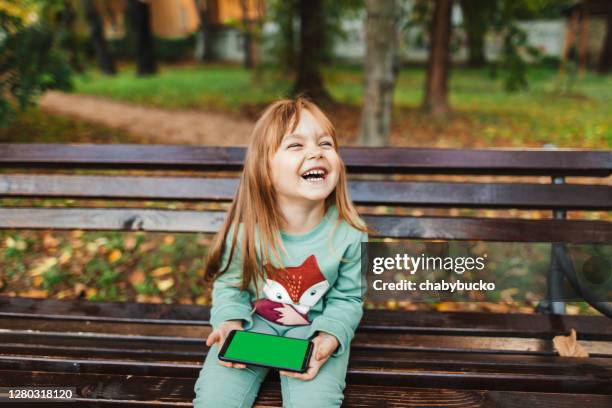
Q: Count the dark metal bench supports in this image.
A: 1